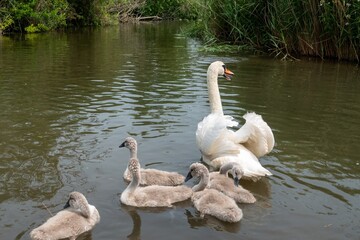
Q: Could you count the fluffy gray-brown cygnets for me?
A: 5